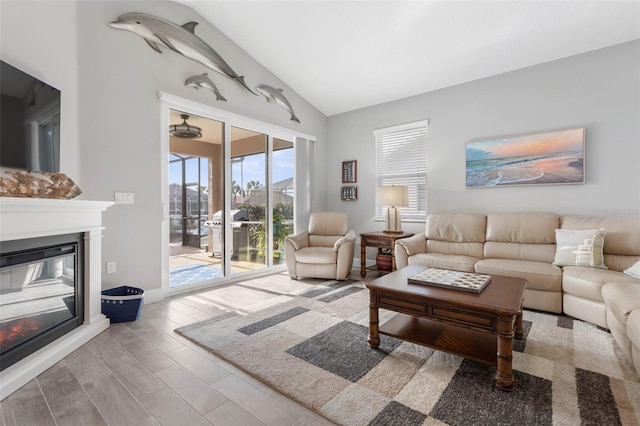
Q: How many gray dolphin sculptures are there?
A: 3